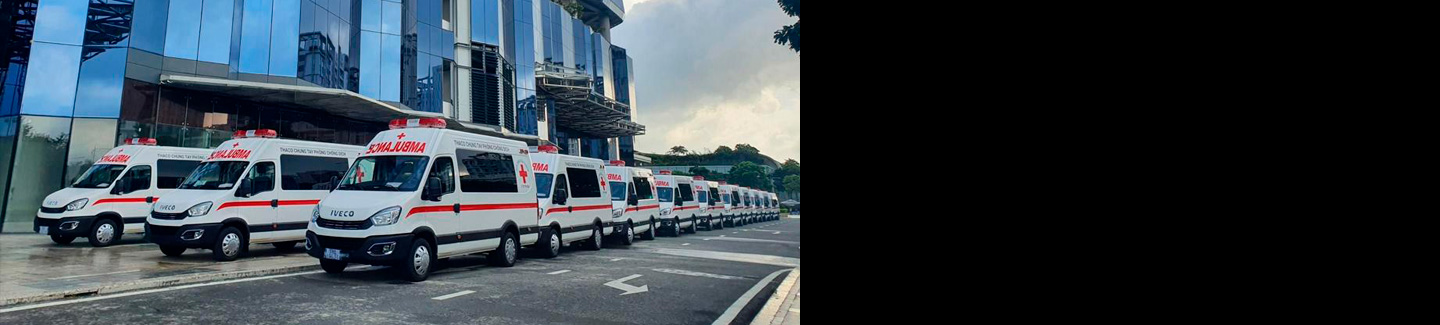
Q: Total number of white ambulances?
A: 12